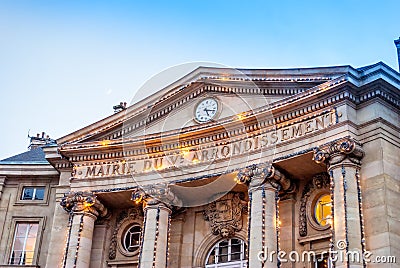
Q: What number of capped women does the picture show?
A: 0